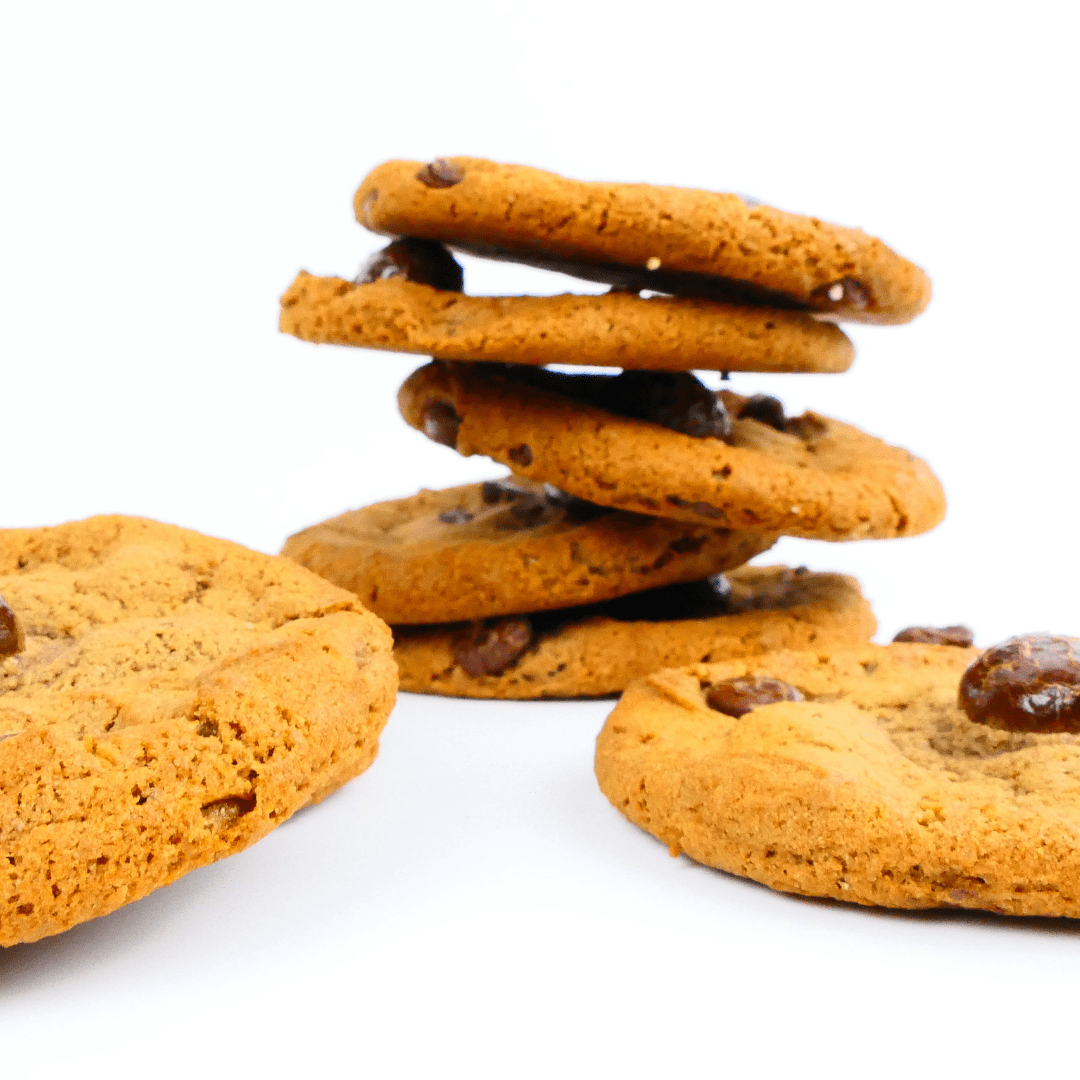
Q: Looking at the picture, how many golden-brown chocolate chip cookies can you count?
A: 7